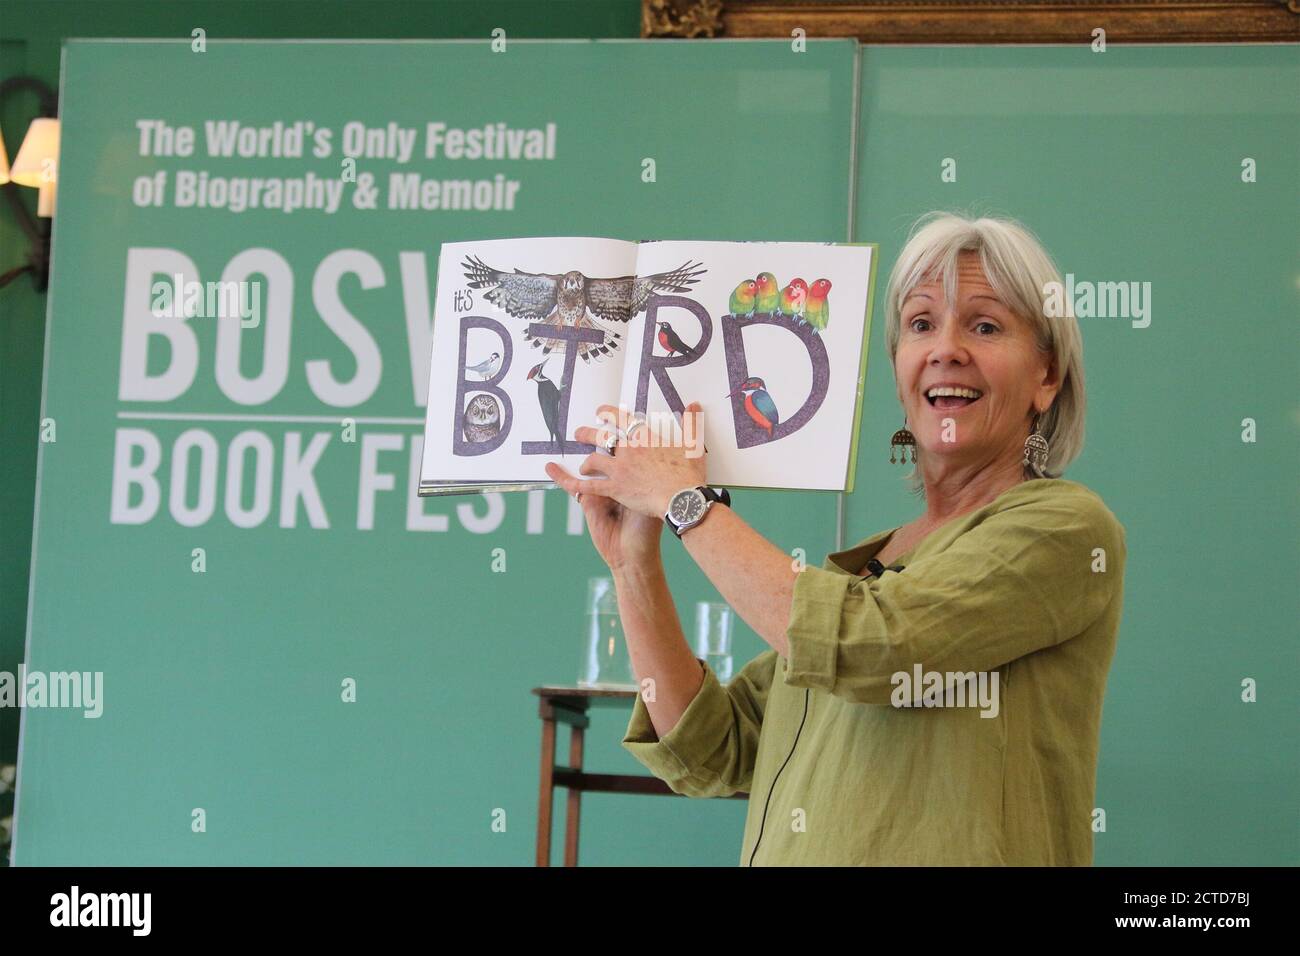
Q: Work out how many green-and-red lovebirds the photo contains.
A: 4